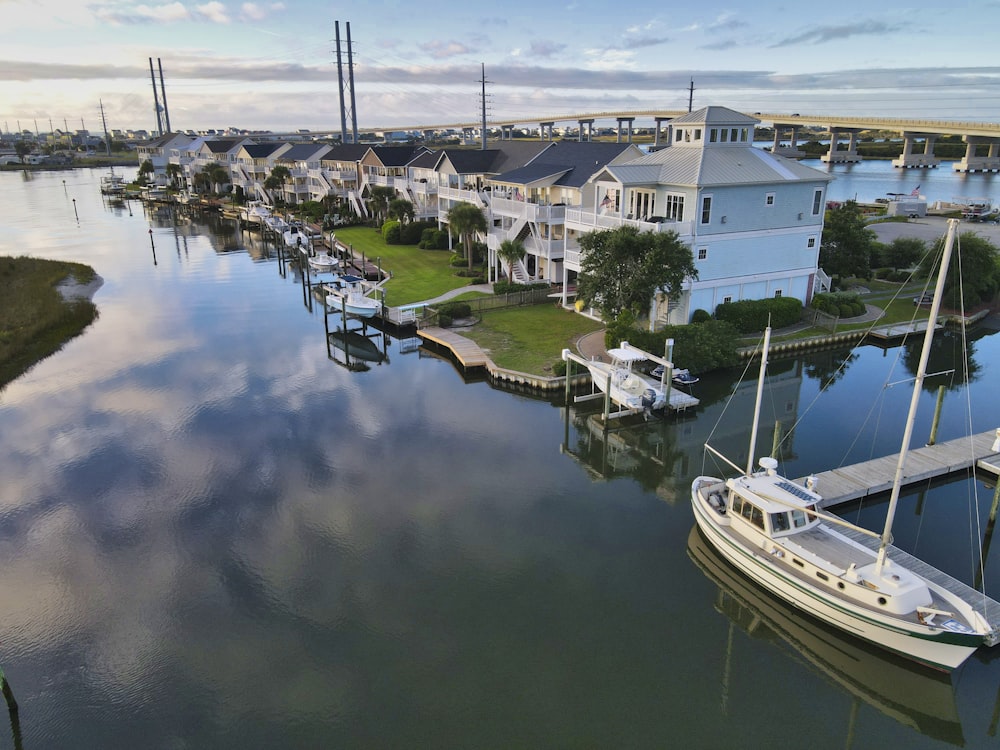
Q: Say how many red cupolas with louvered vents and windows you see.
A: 0